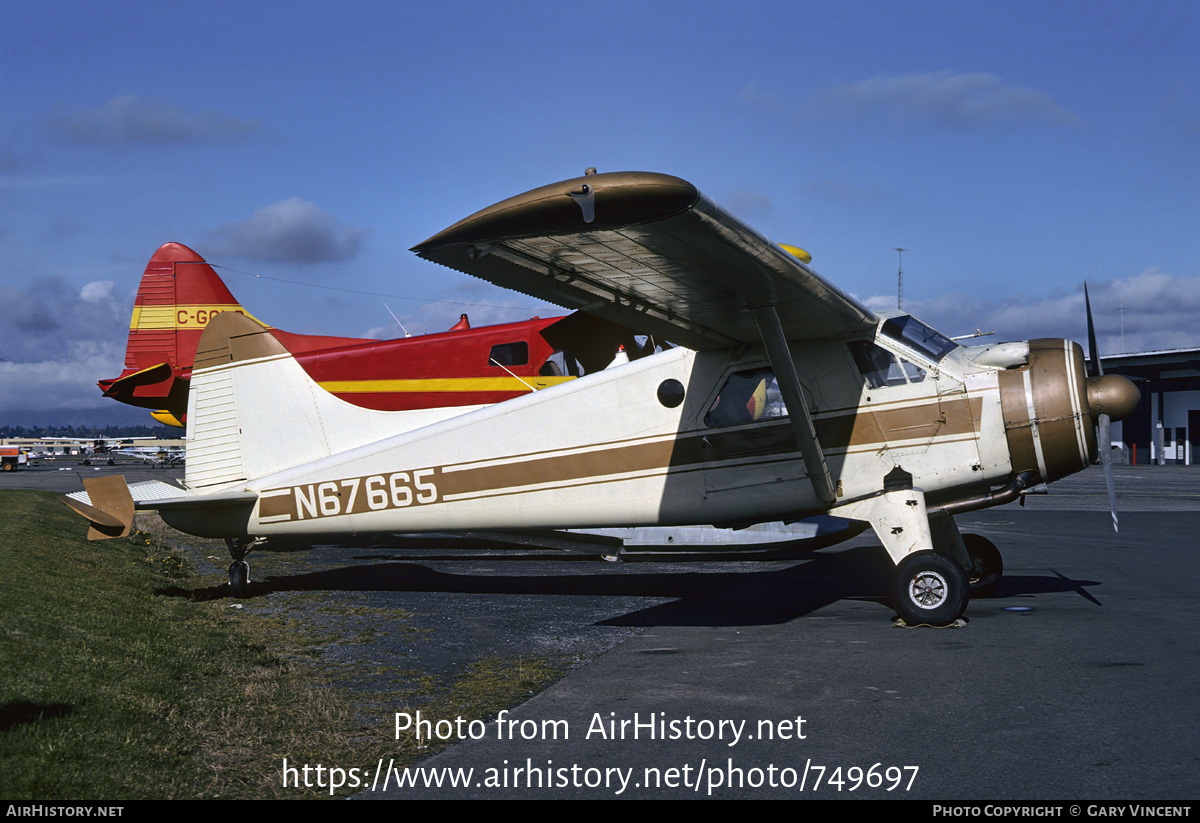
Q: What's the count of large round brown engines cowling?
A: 1